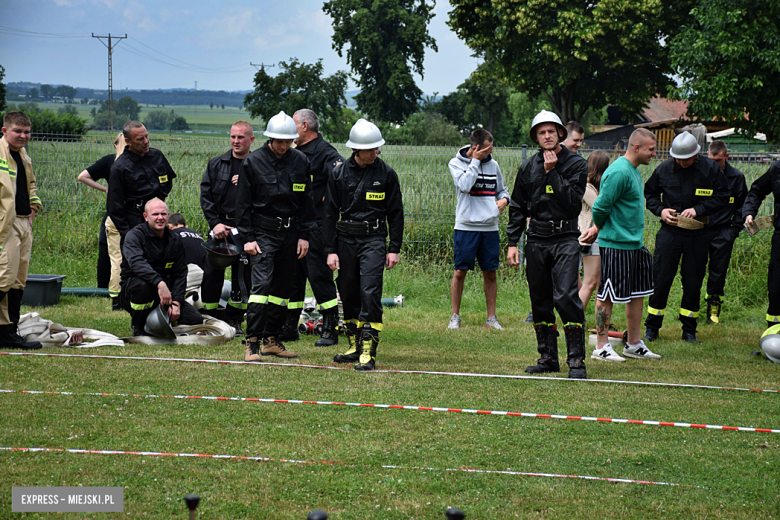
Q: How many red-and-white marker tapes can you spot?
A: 3